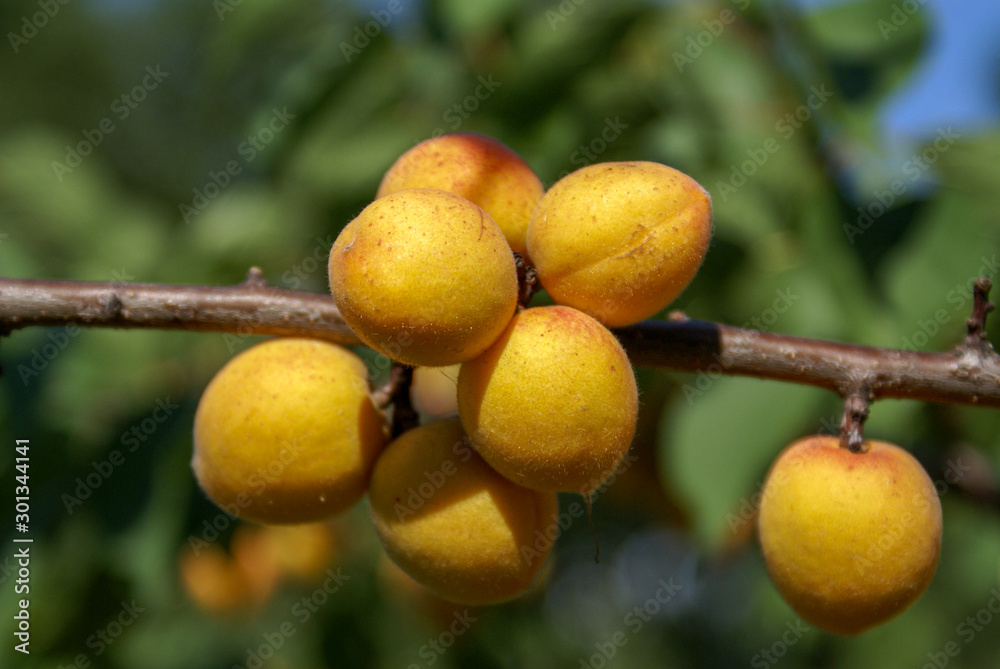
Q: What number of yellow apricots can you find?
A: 7